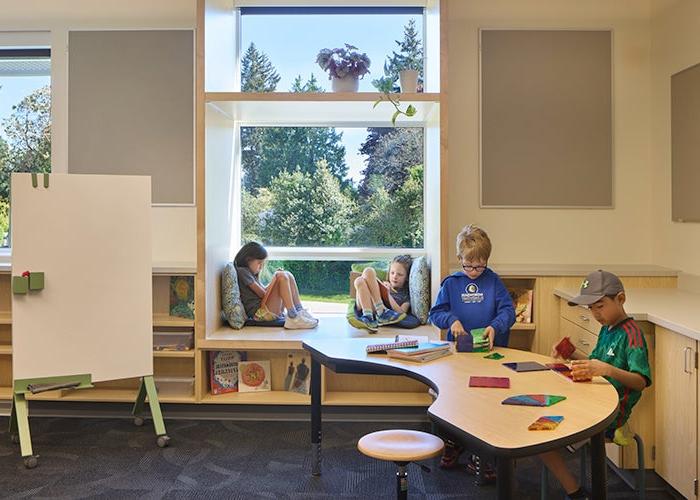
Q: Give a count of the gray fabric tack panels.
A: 3